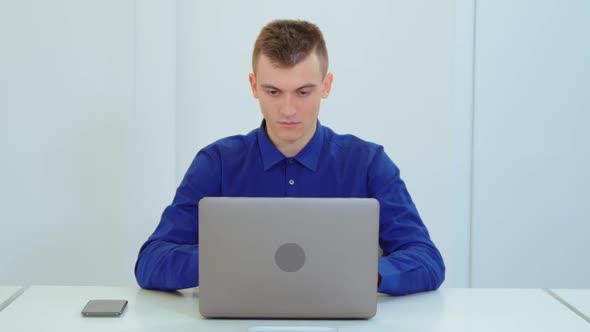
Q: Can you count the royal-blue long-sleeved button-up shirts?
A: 1